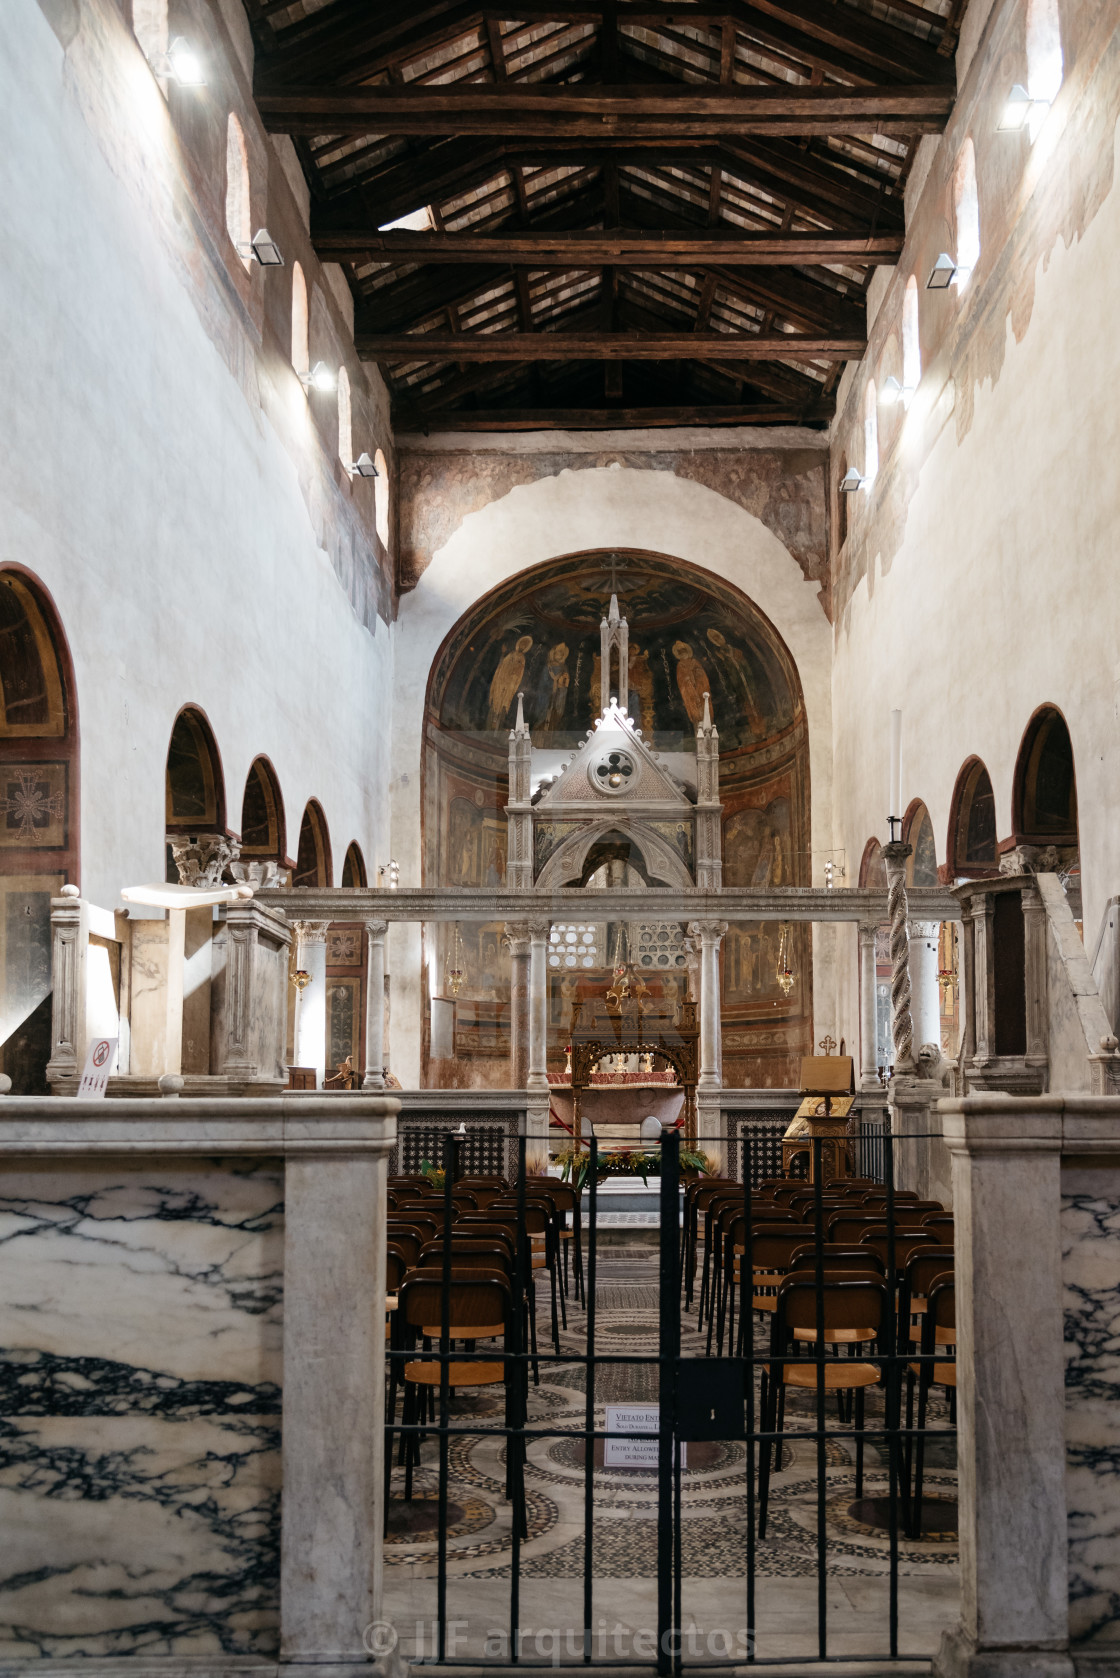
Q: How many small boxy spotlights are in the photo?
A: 8